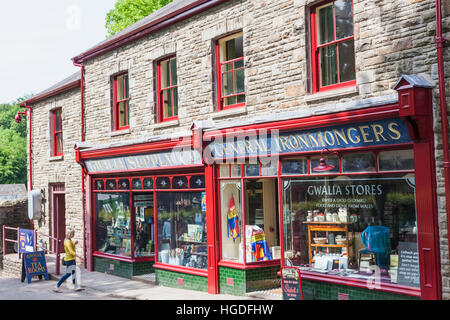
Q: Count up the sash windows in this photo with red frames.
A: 5